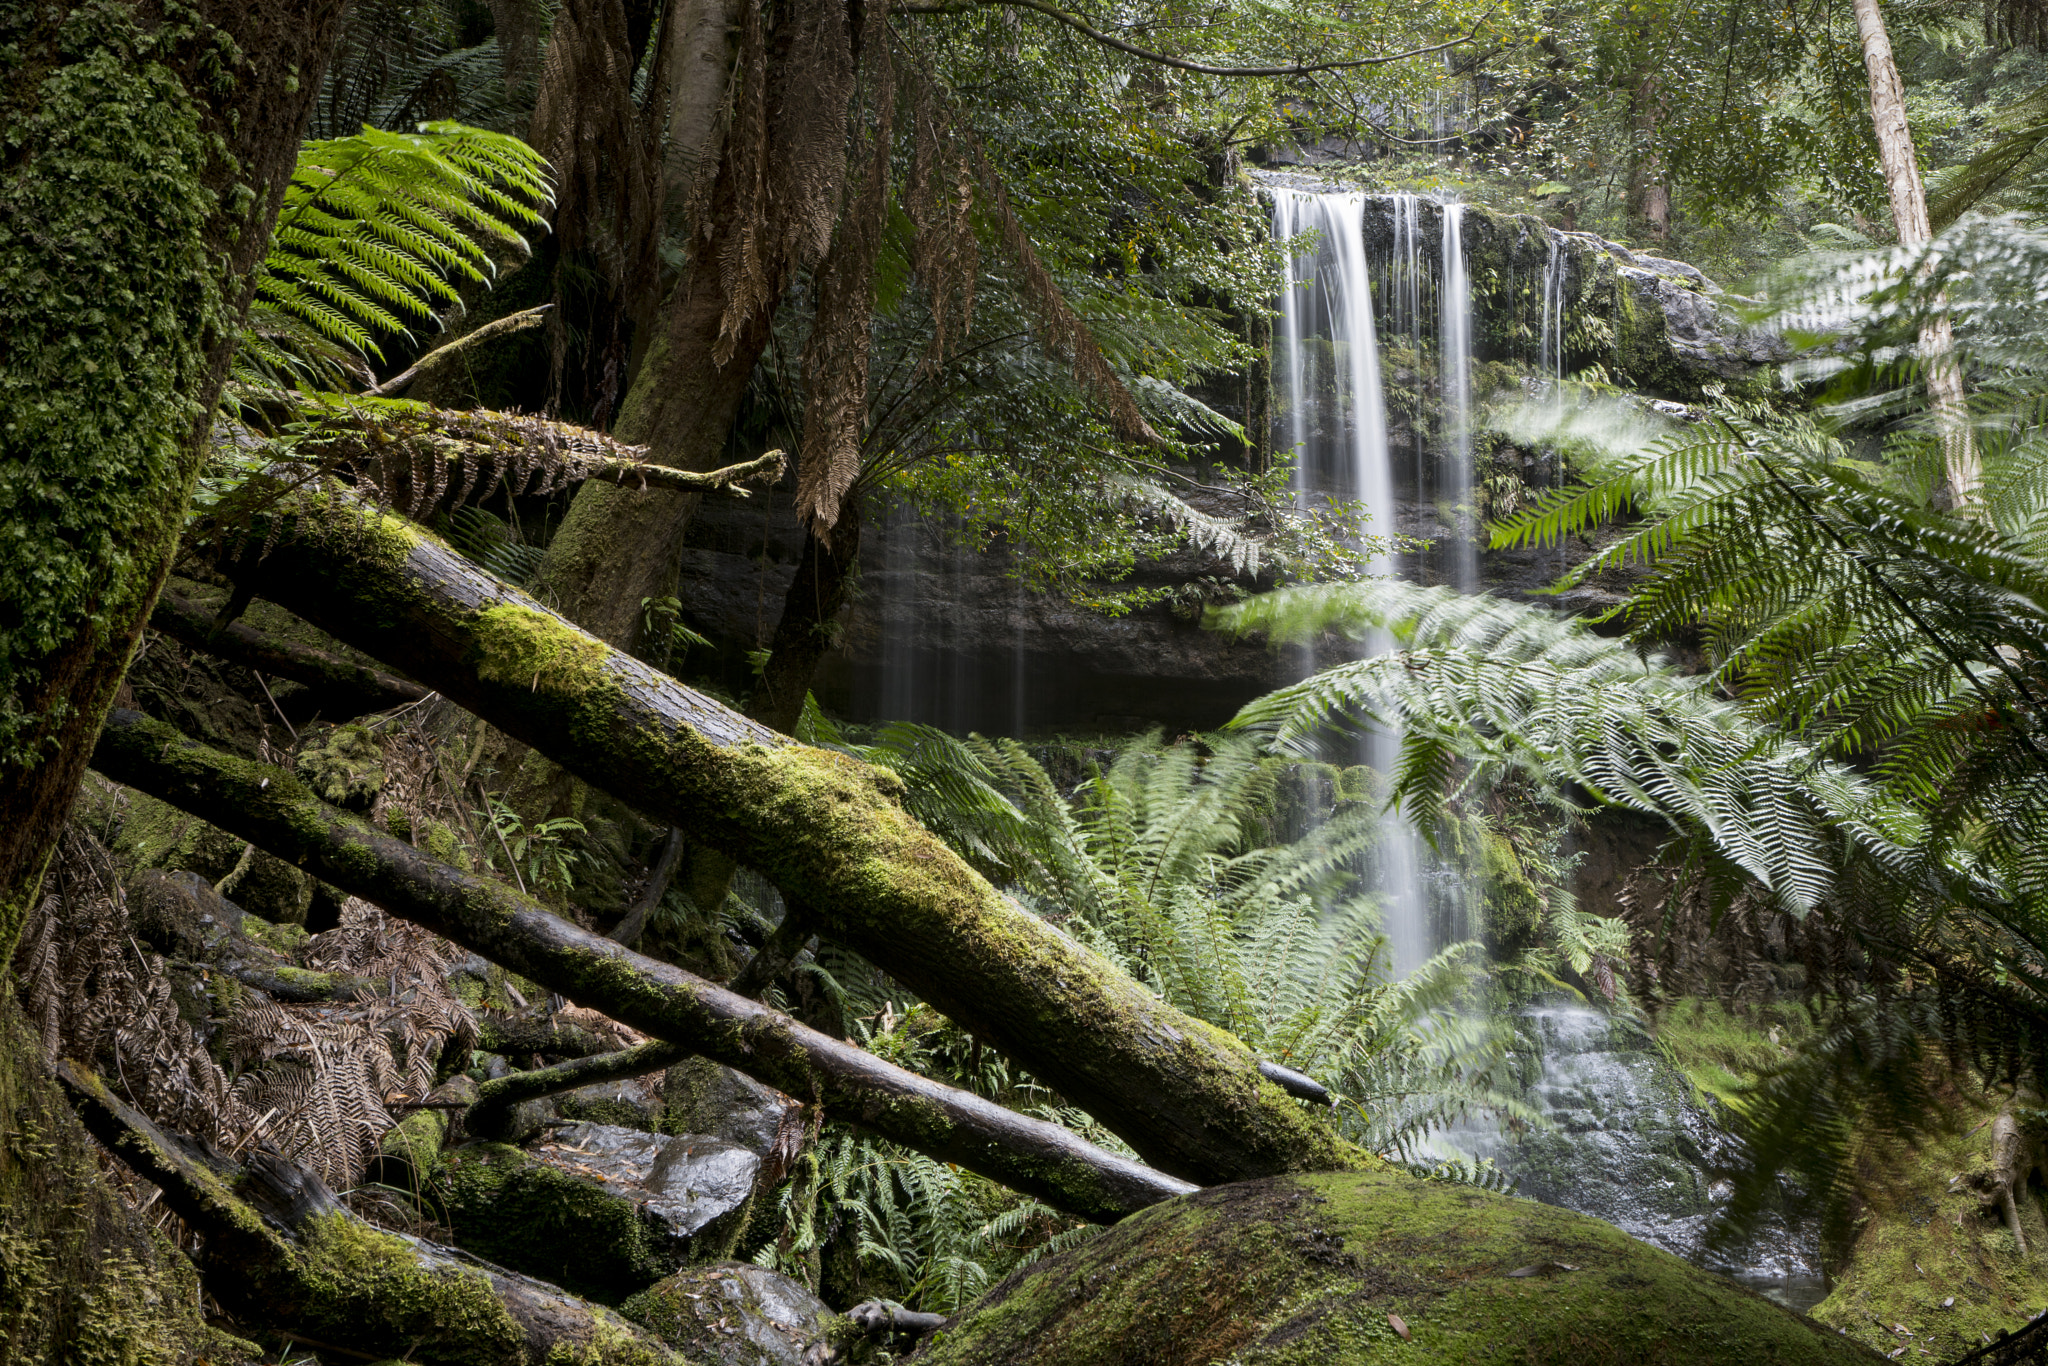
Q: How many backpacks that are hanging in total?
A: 0